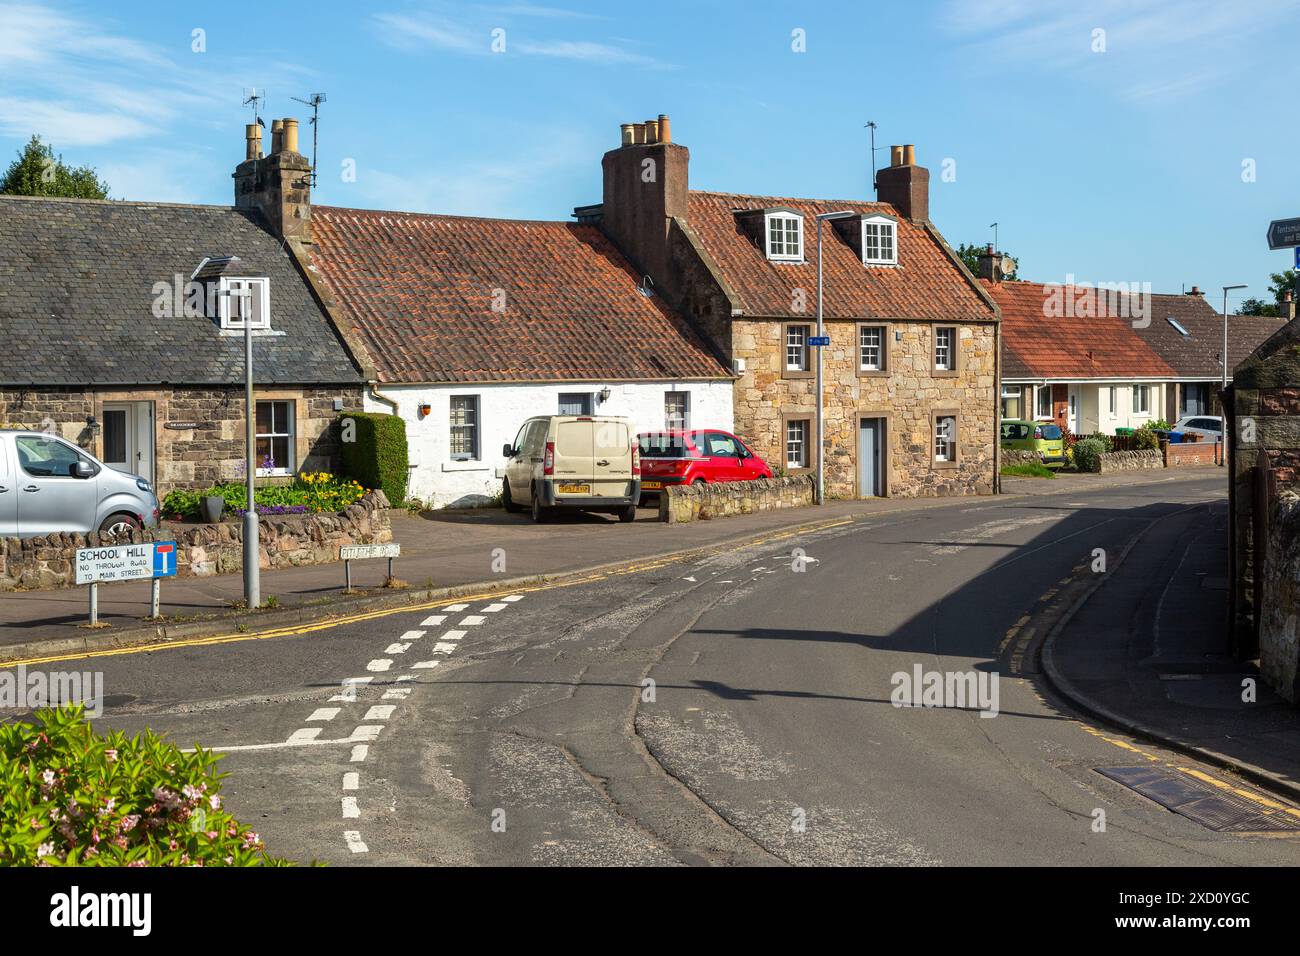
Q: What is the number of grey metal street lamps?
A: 3